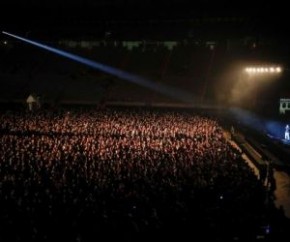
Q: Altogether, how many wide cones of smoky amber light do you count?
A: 1